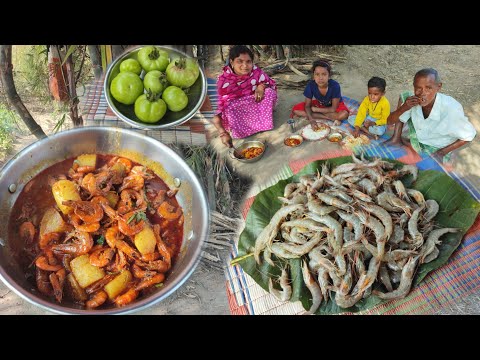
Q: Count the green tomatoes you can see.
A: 7